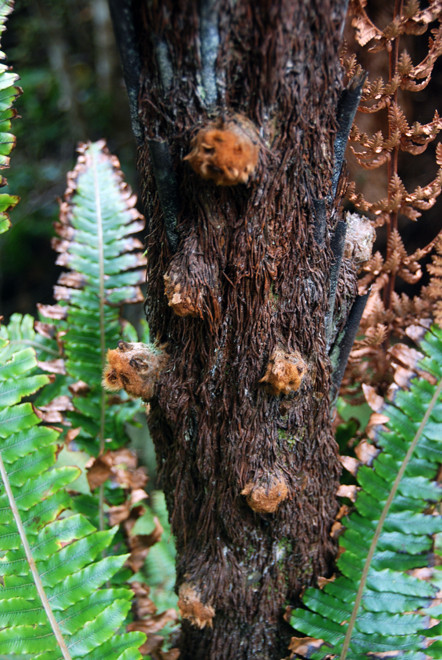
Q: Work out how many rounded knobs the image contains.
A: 7